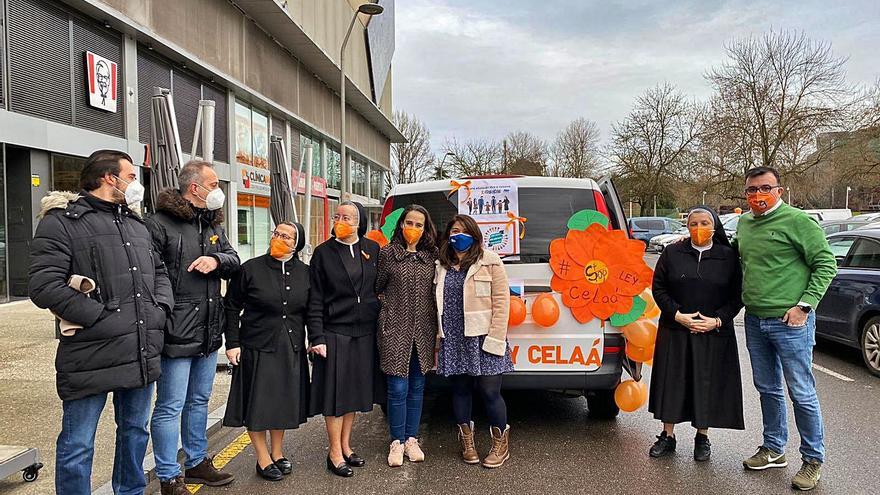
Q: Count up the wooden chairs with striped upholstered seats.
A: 0